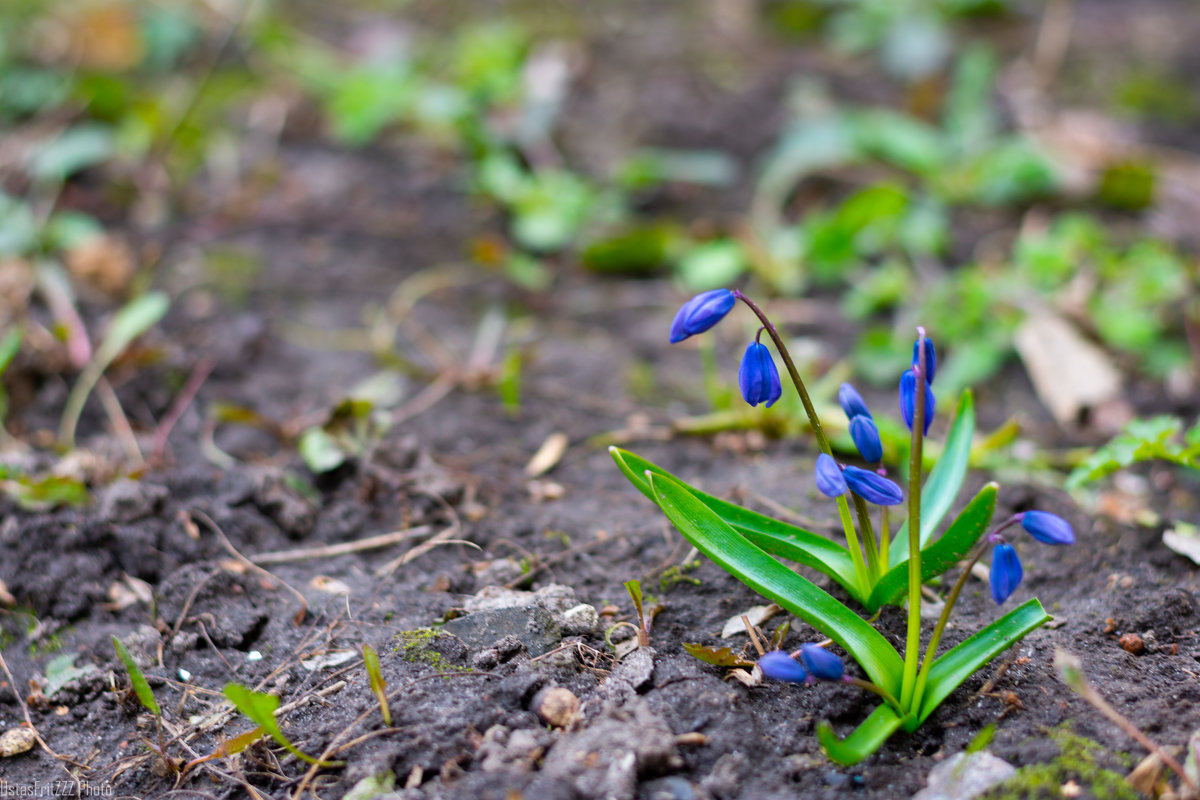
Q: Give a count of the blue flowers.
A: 12